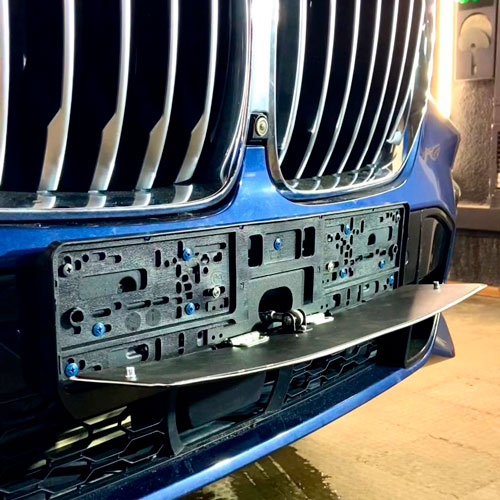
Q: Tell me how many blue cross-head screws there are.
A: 9